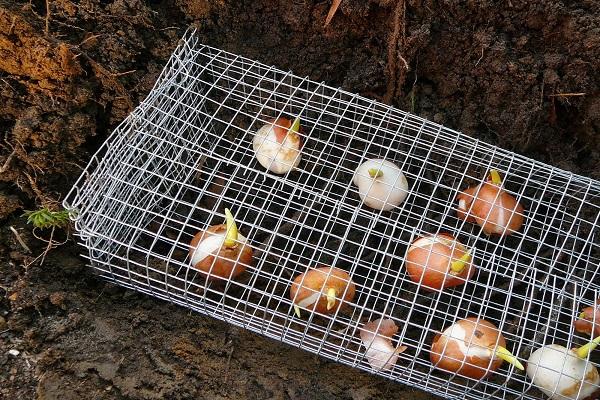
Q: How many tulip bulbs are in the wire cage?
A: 10